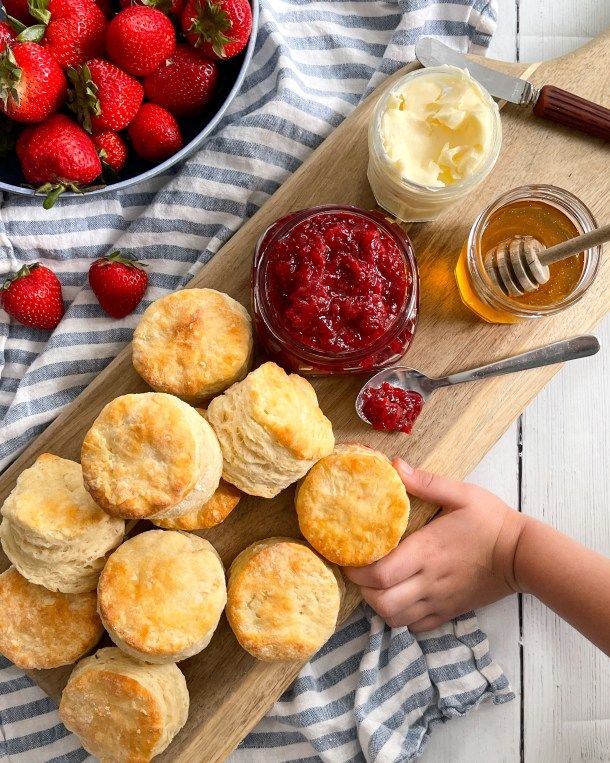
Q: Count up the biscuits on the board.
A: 10